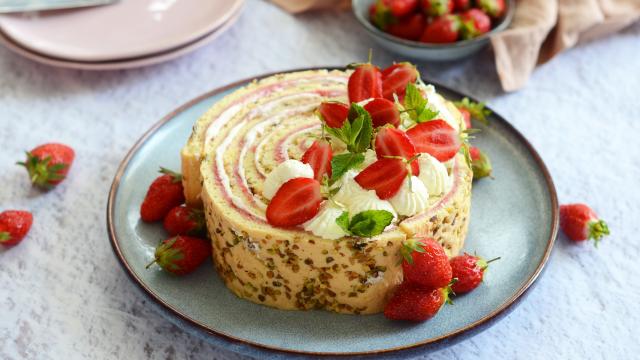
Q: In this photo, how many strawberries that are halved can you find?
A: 9